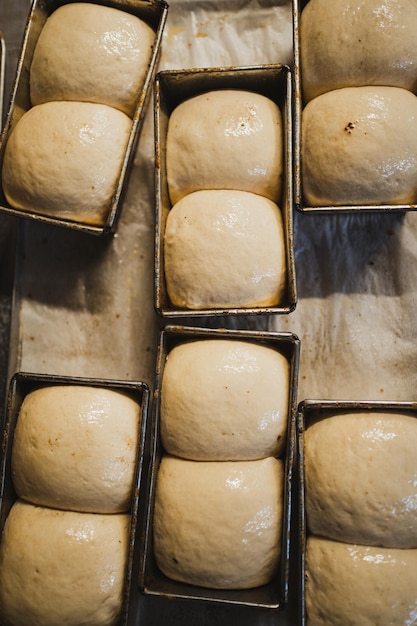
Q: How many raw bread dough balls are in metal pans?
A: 12